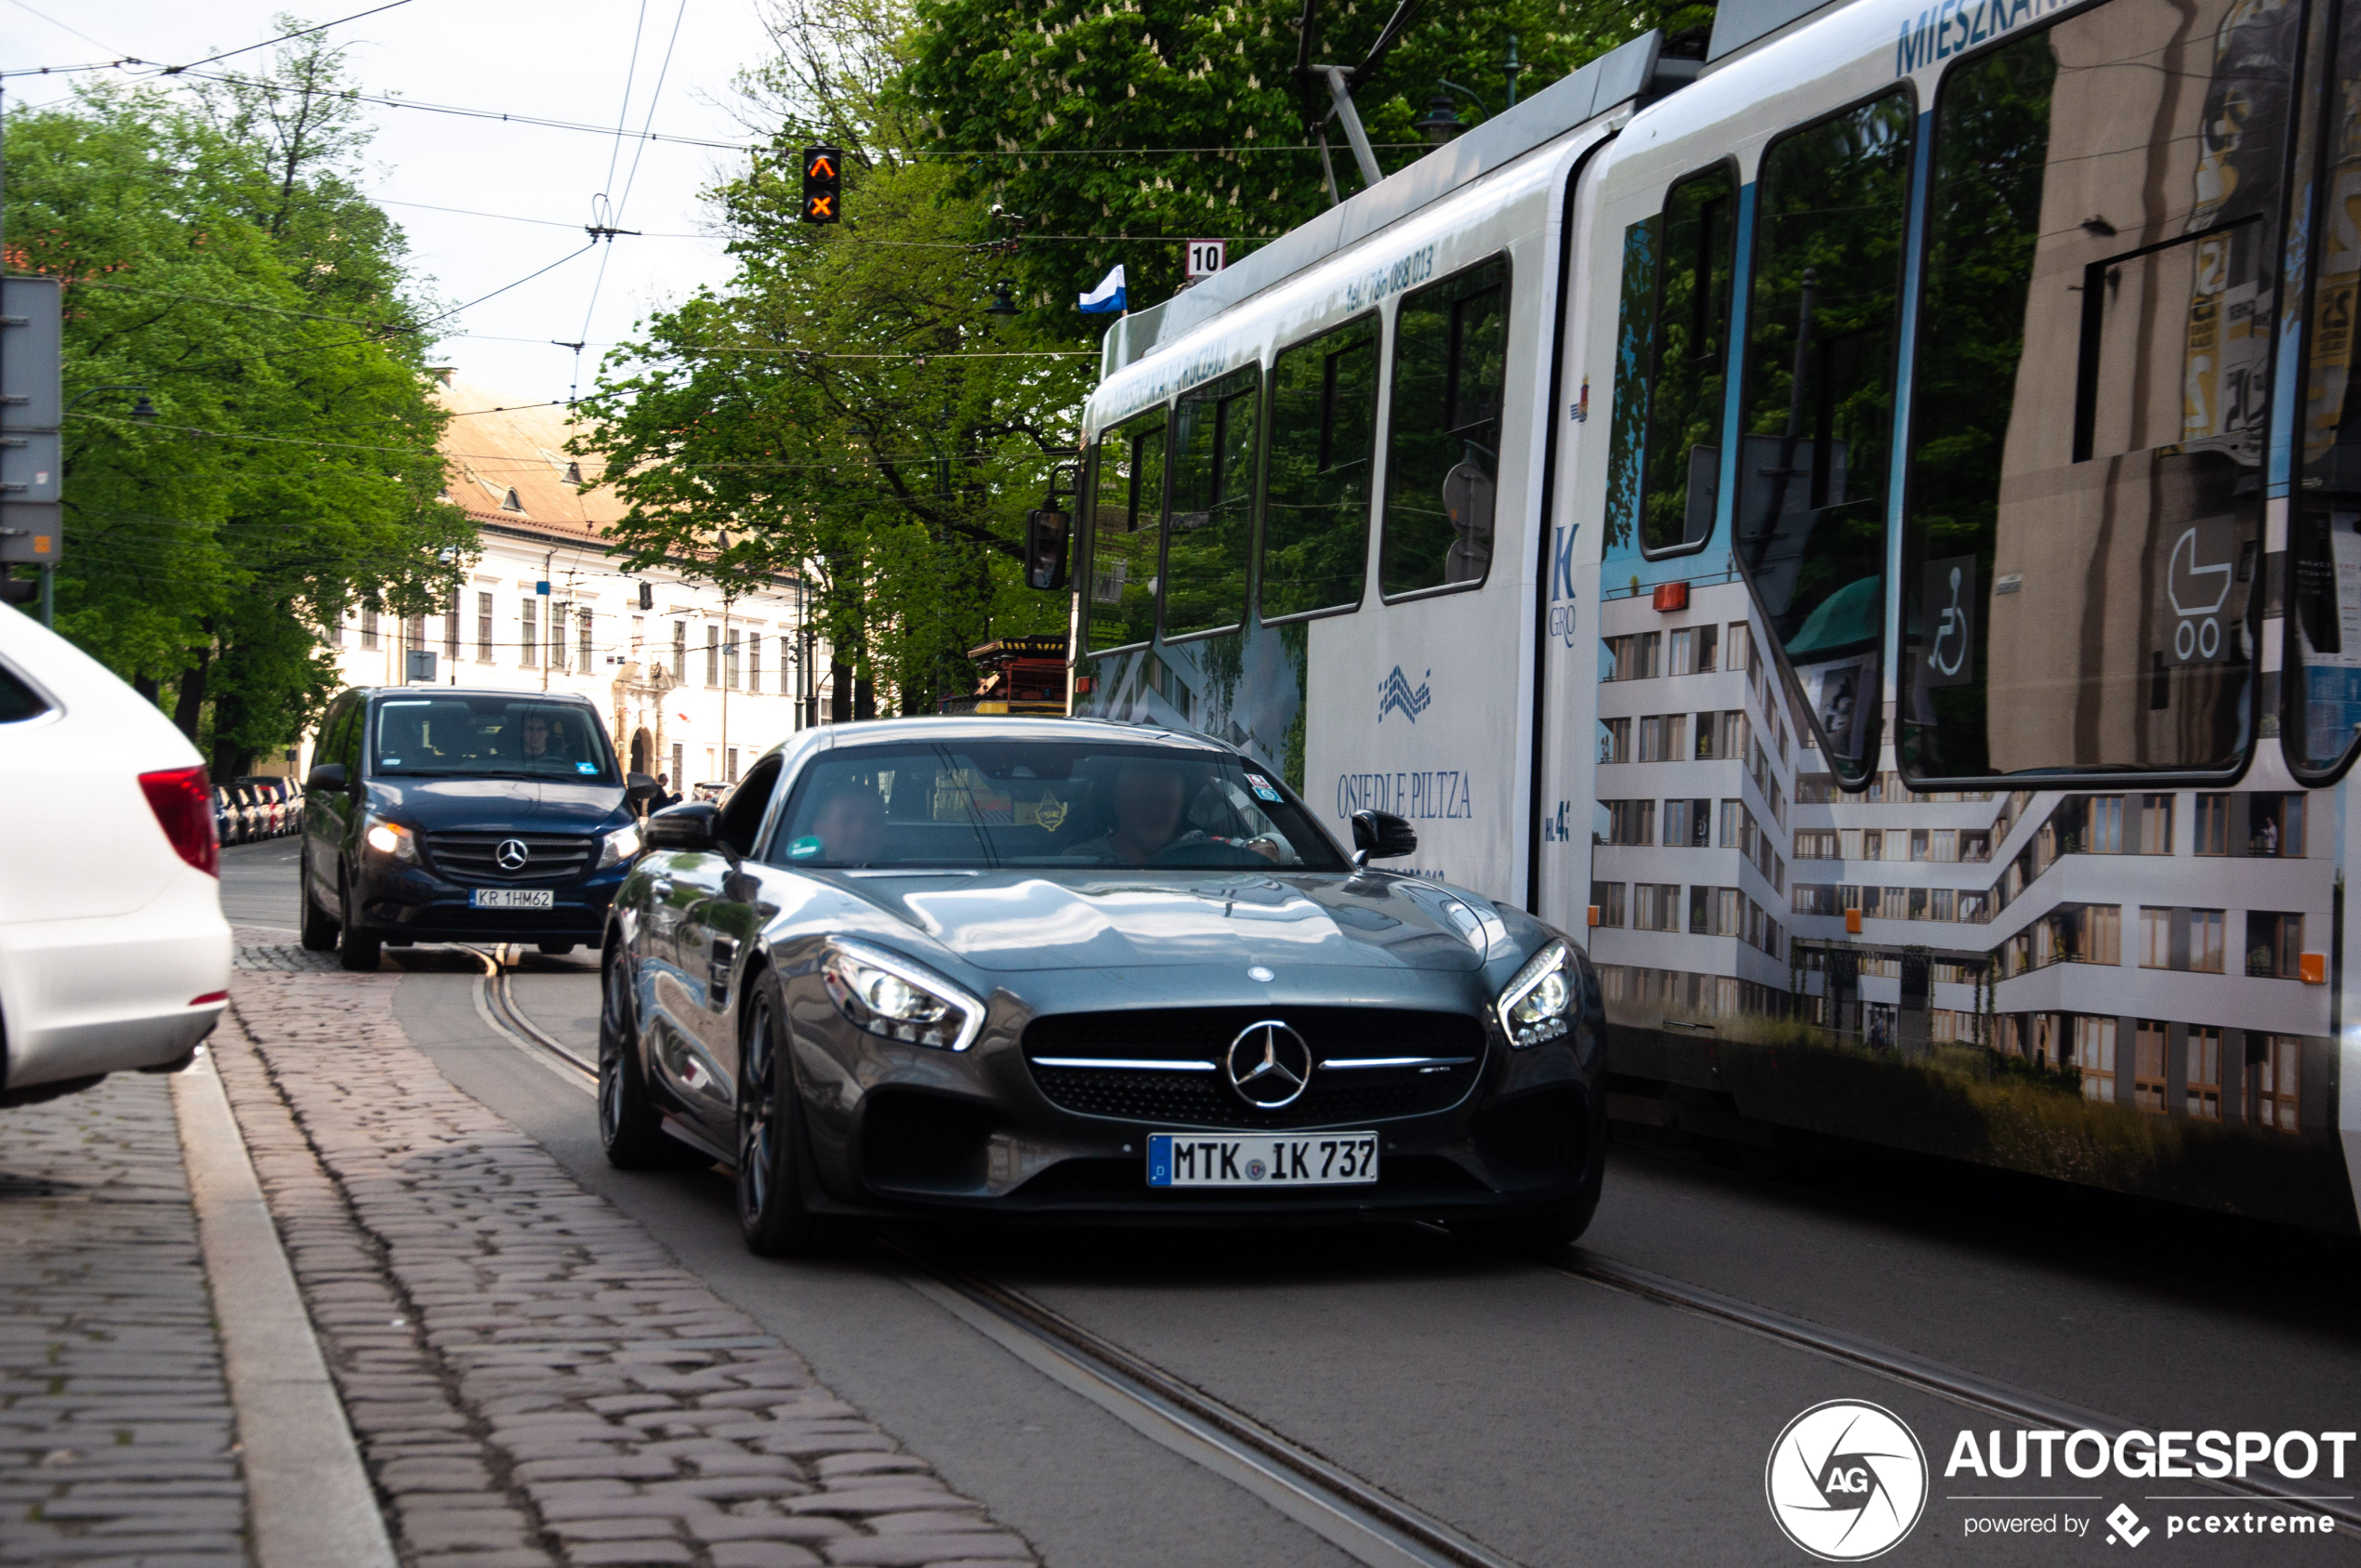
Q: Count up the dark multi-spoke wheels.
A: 2